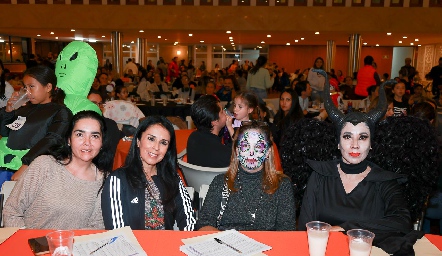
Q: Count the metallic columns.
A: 4